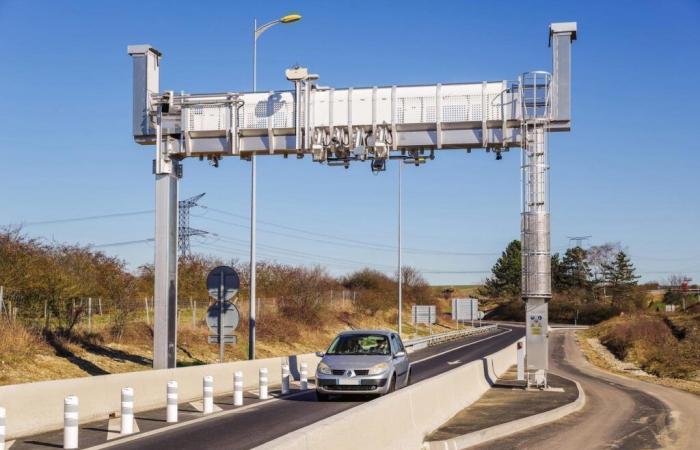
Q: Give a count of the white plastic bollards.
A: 9